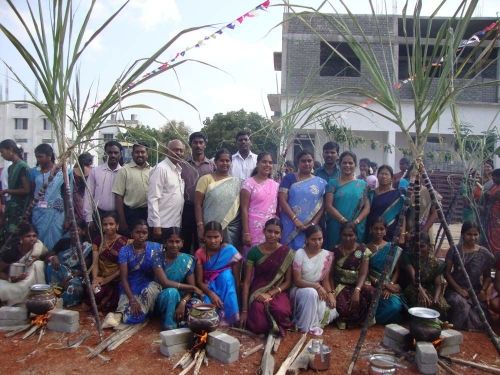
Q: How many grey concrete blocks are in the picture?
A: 14